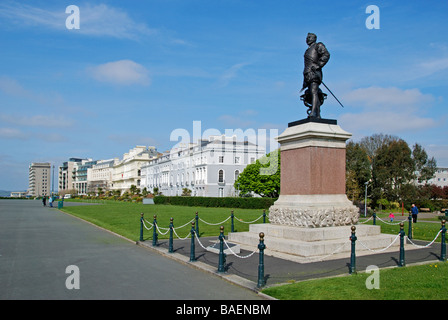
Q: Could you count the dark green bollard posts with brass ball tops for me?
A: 14